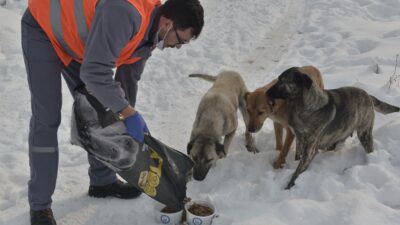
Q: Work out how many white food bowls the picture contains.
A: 2